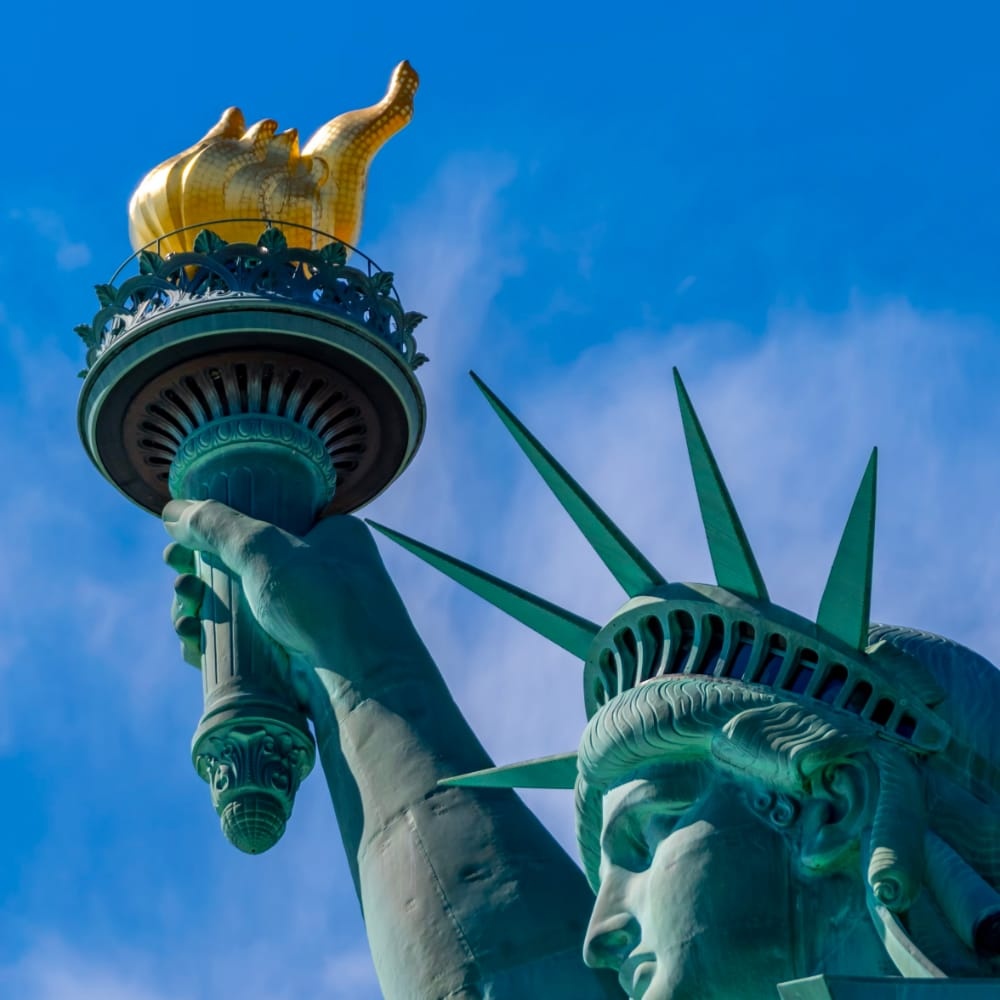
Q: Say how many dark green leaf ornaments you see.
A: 10